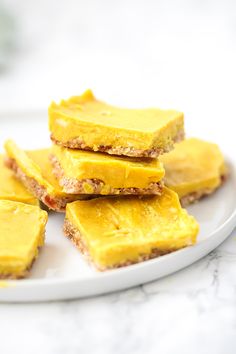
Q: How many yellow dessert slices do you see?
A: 7